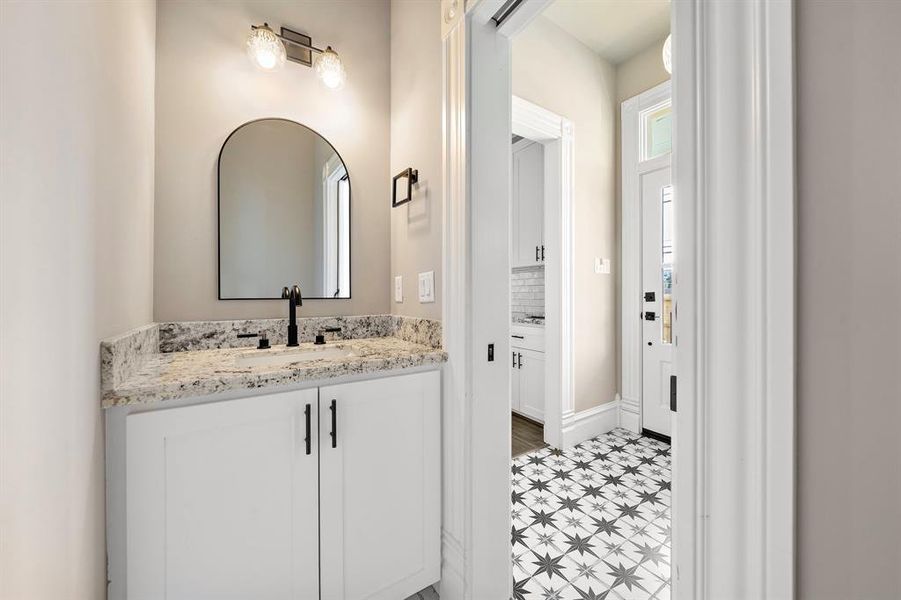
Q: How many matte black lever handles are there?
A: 2